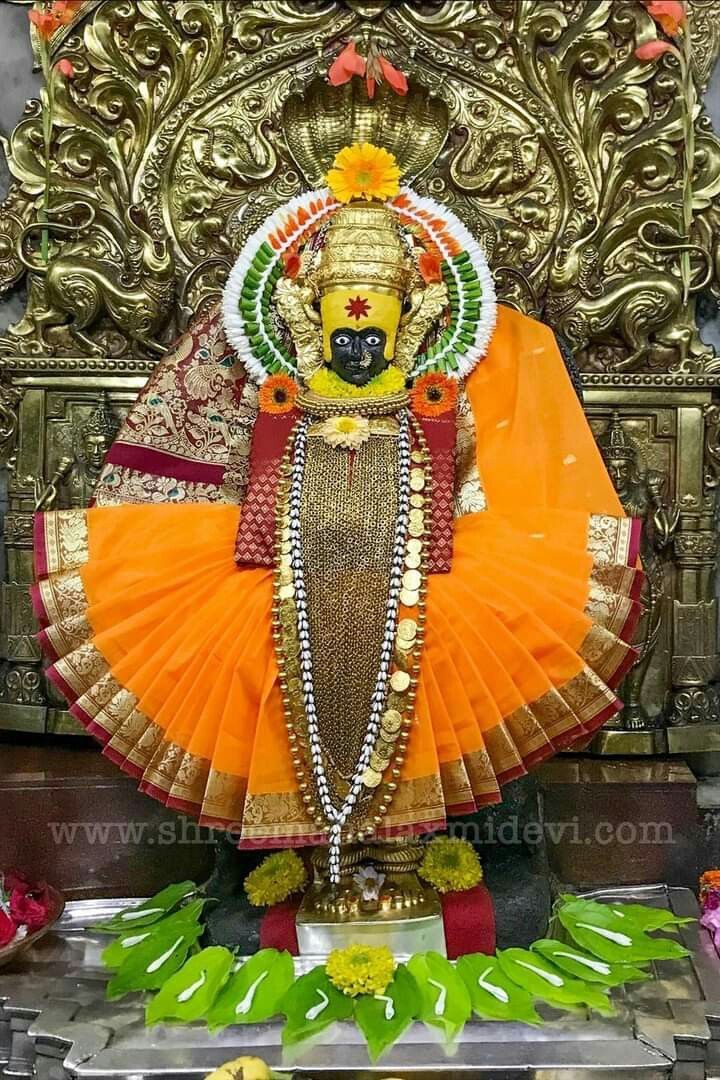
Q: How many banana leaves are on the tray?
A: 13